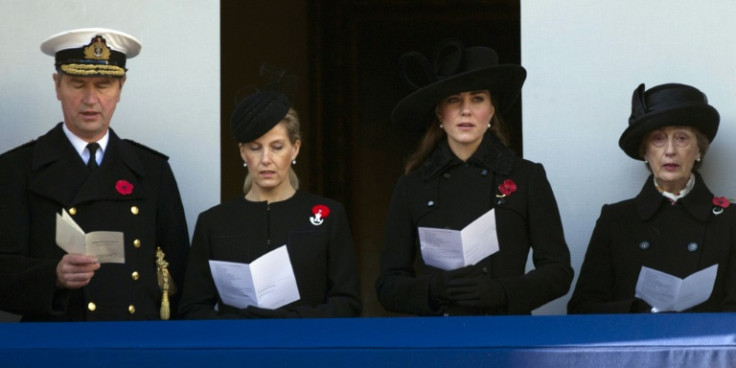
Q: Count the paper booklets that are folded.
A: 4